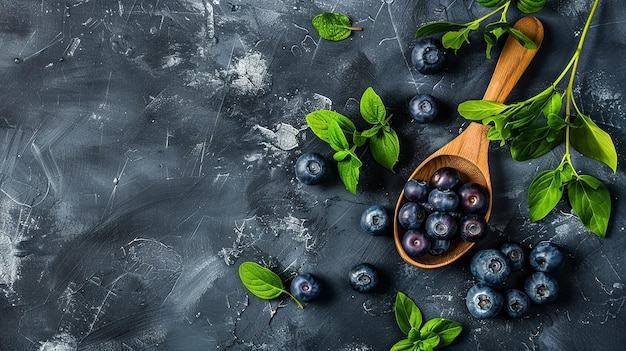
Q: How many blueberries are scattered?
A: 12